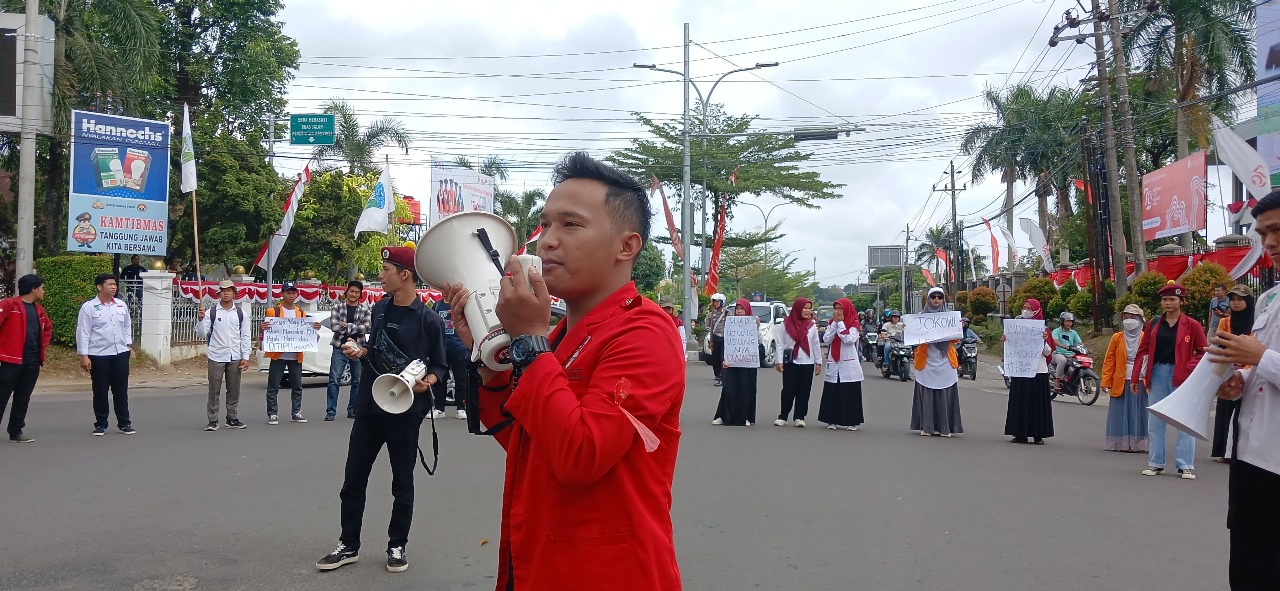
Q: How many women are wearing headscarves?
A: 7